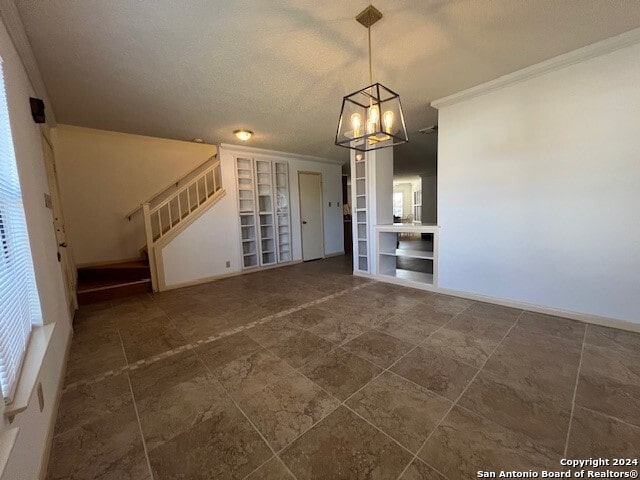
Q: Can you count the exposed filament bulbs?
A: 4